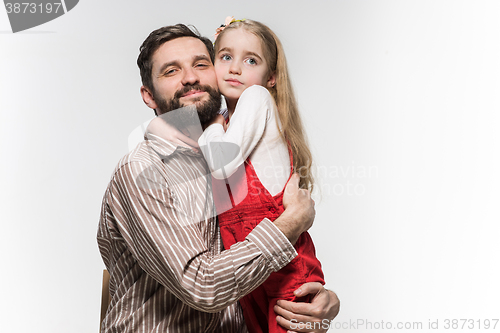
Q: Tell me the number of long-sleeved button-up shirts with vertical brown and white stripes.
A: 1